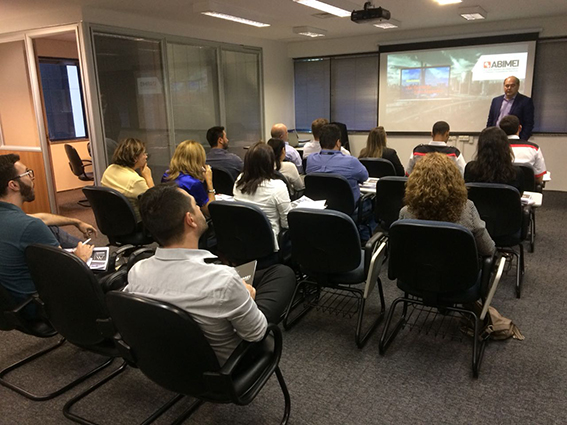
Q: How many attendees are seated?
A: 15